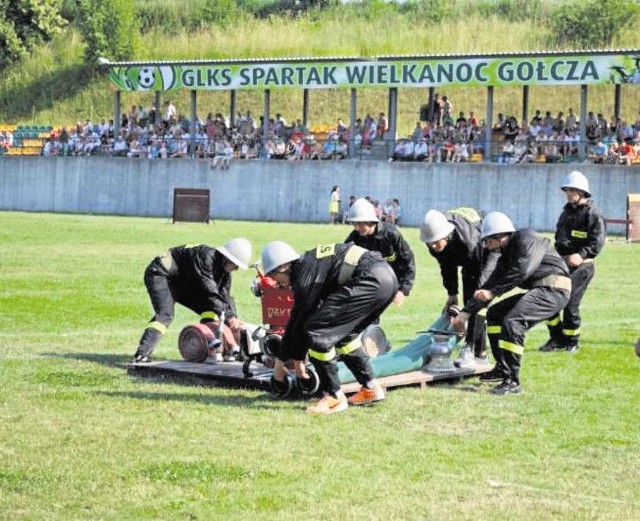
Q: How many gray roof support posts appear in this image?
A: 13